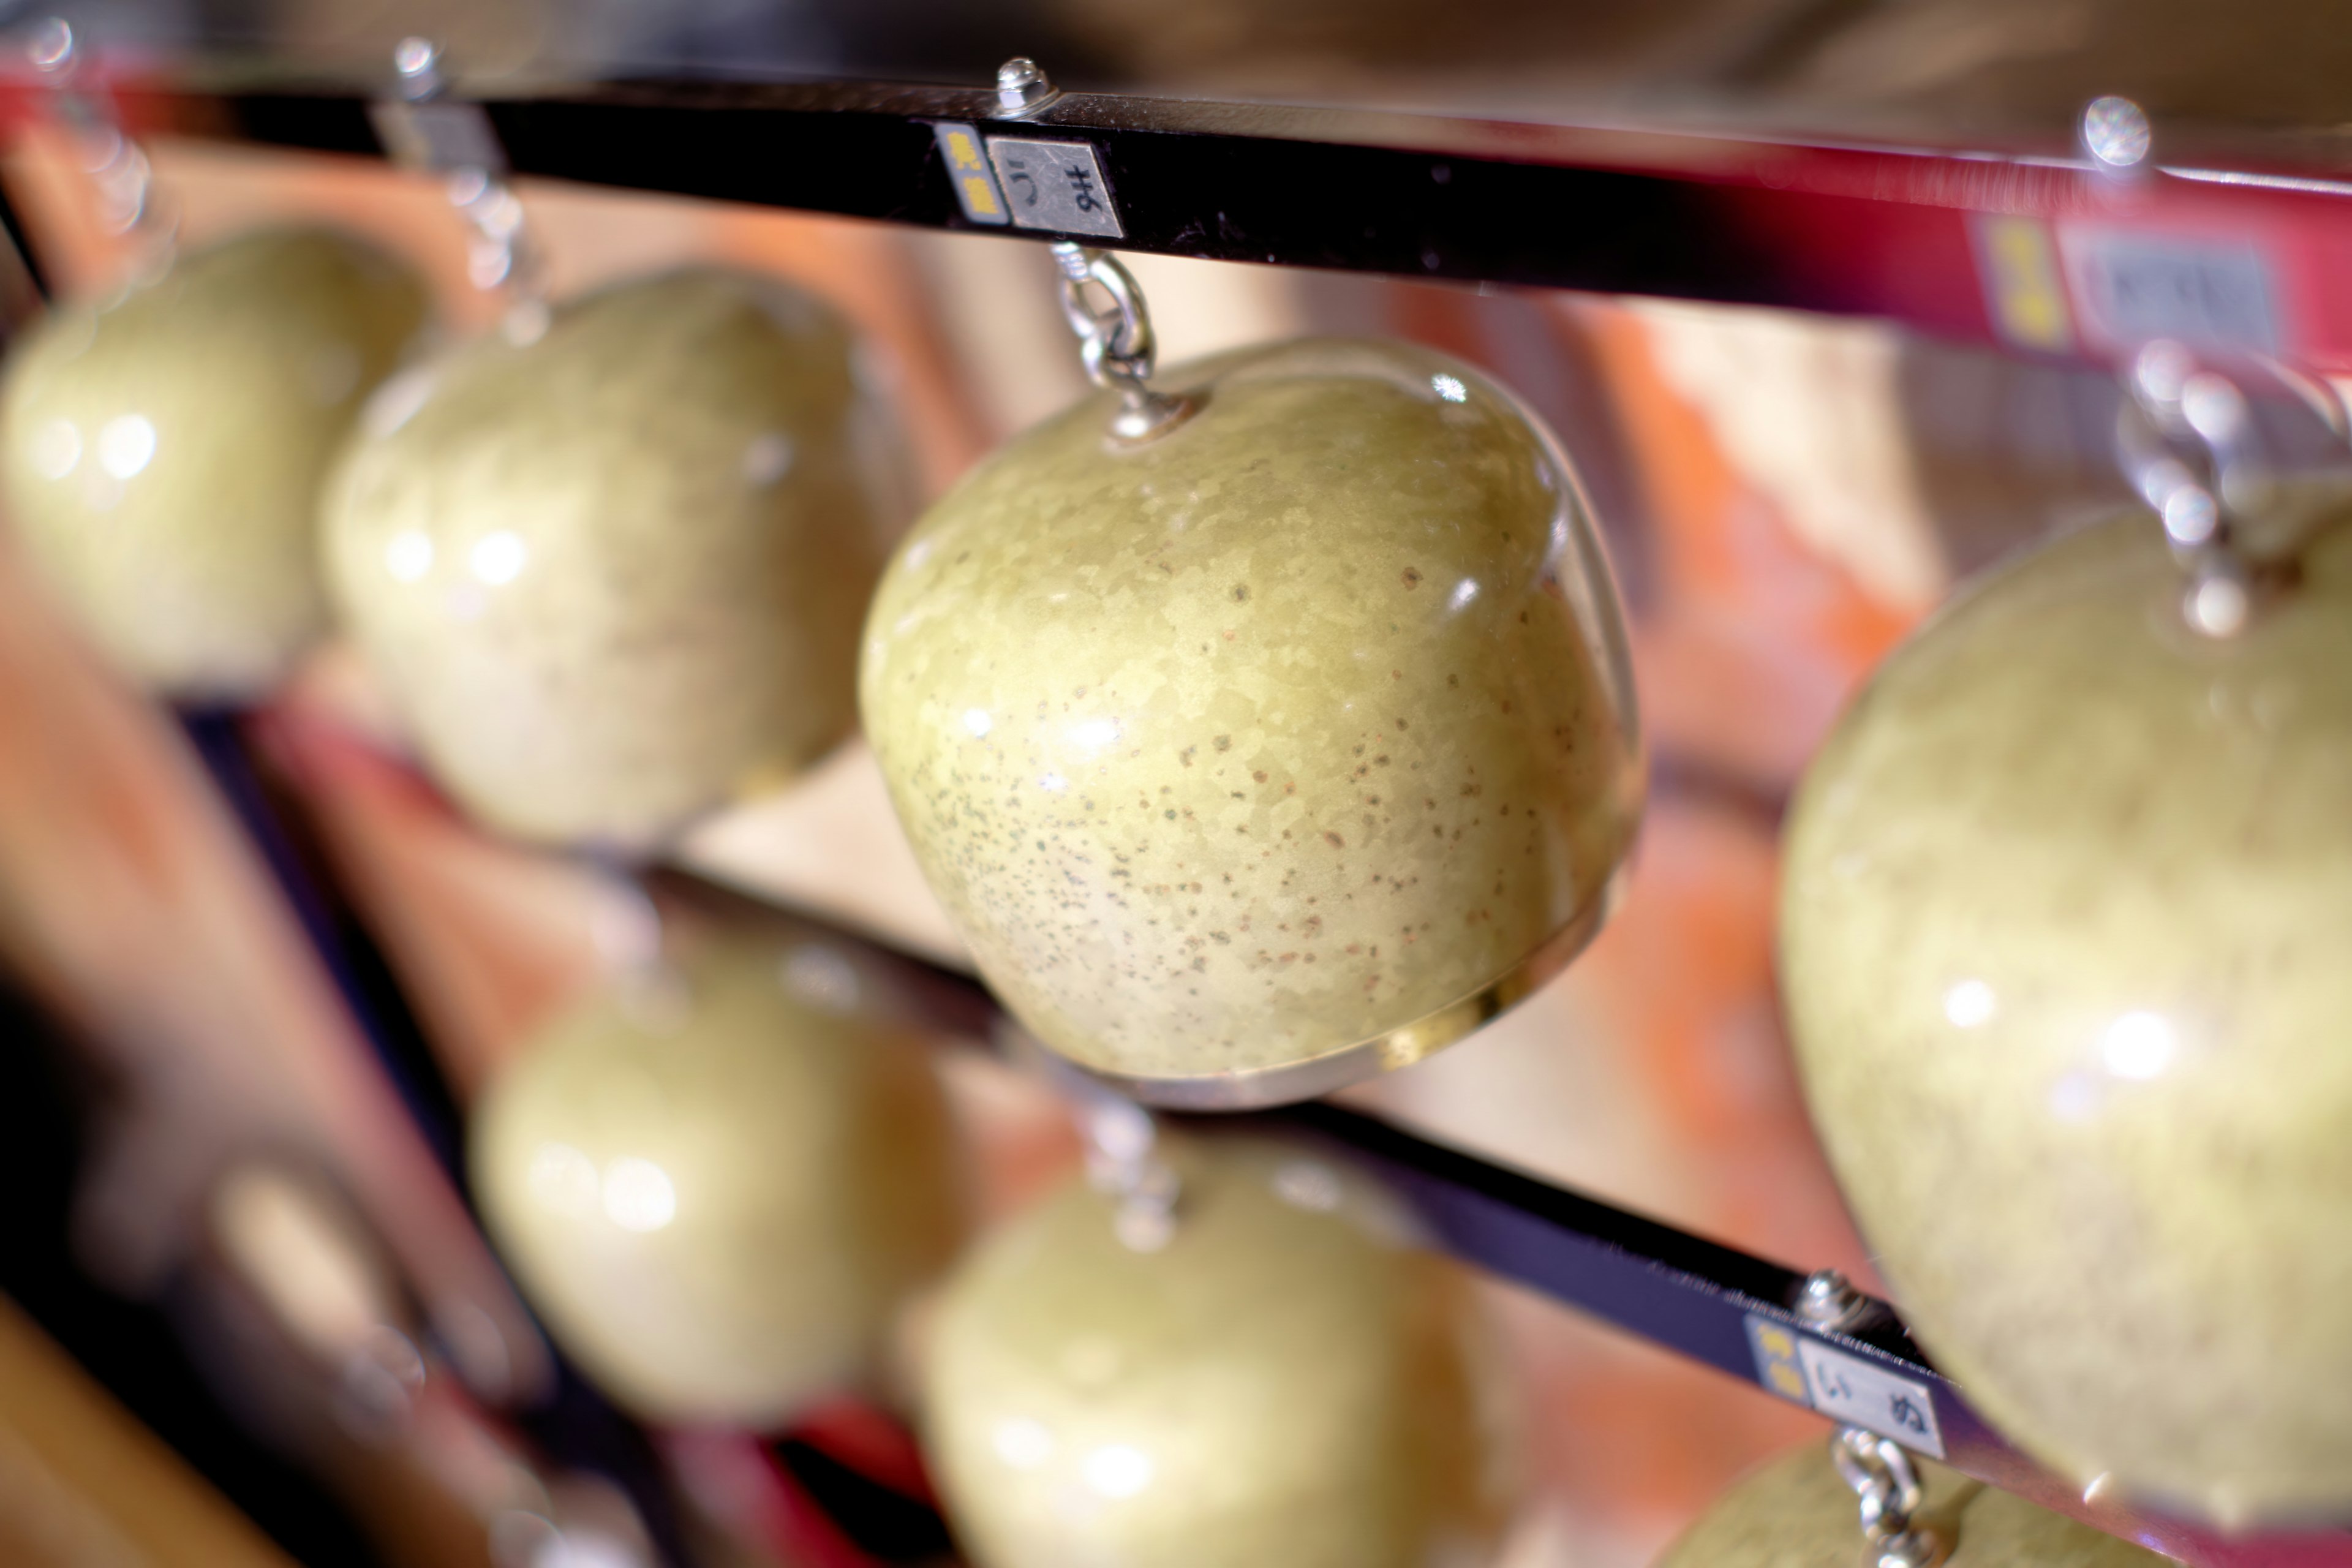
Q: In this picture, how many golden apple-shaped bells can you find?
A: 7